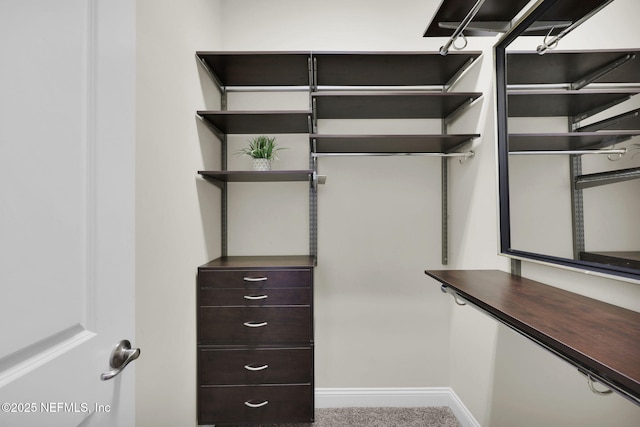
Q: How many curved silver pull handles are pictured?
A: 5